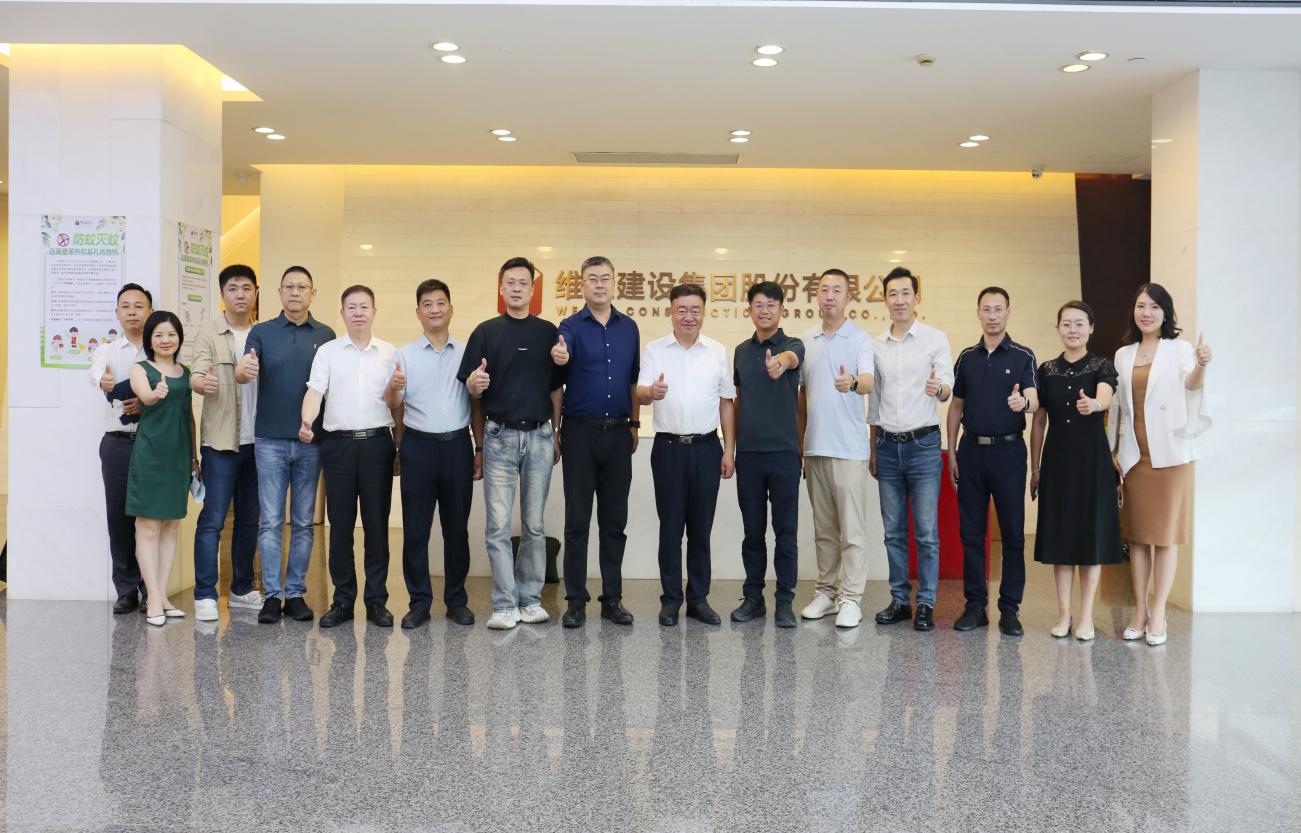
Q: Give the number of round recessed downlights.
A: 14